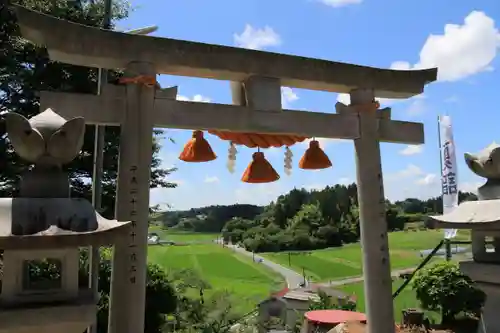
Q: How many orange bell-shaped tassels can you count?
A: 3